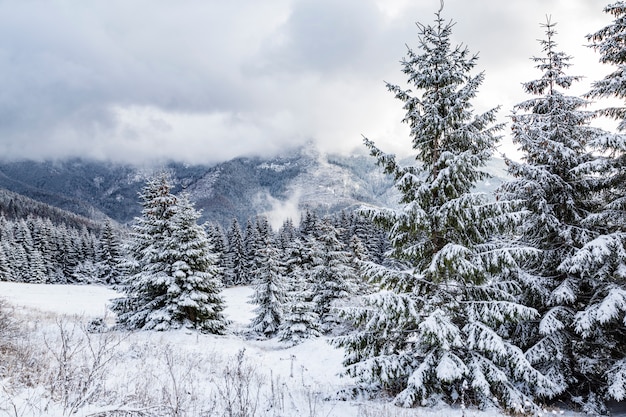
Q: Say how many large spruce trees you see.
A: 3